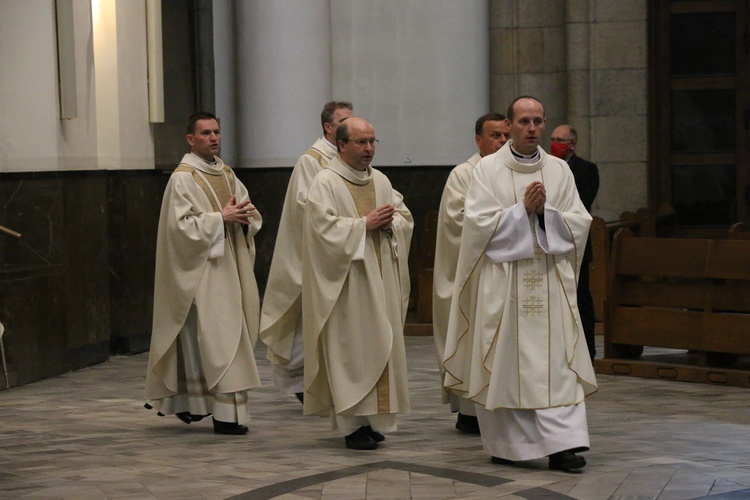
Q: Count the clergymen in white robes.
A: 5